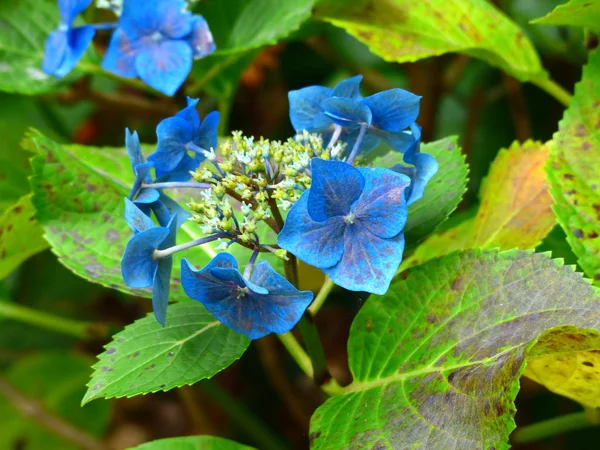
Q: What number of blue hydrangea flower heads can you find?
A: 2